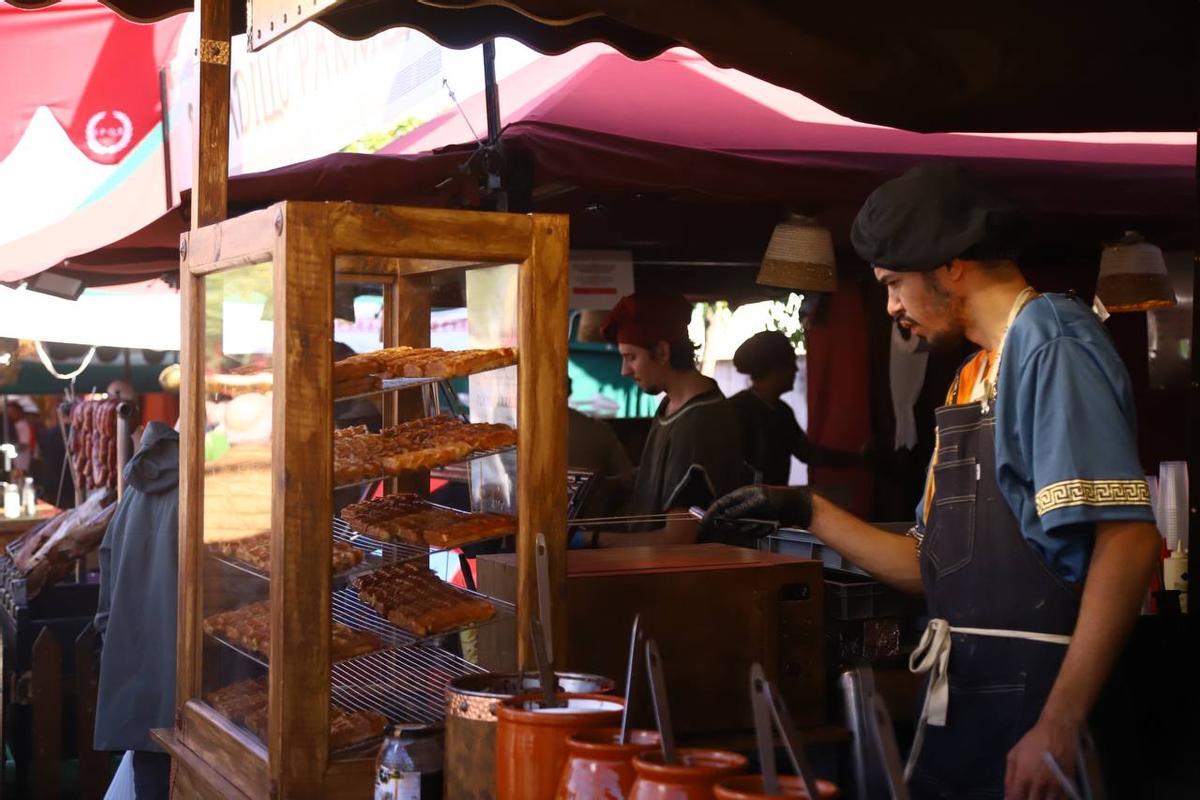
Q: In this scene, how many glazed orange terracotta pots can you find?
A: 4